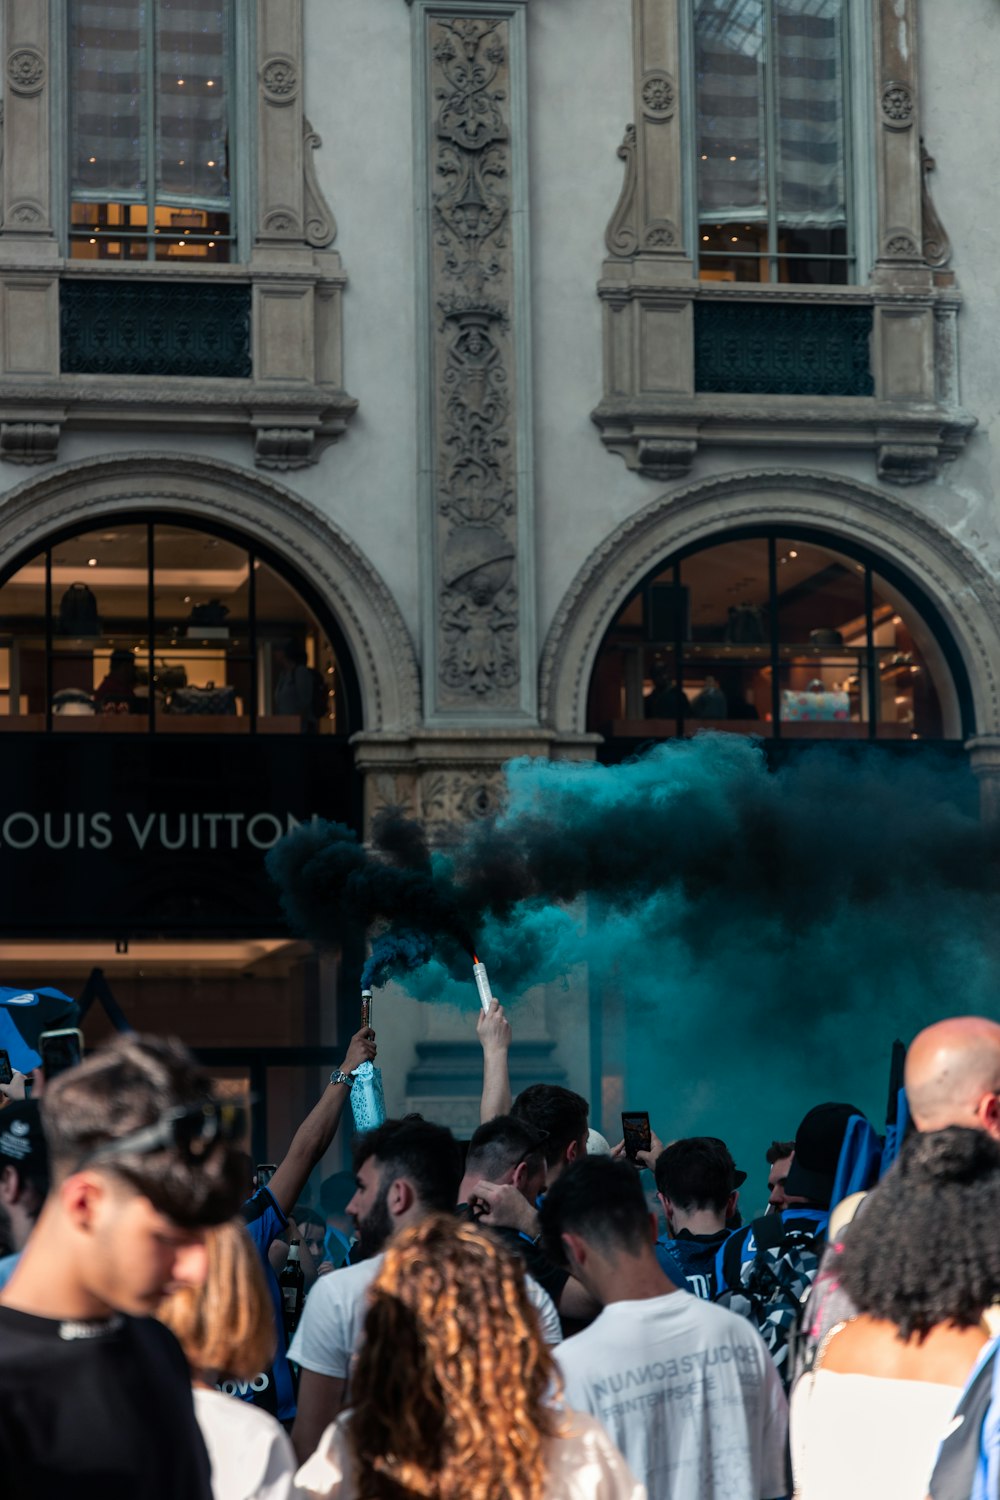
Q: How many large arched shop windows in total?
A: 2